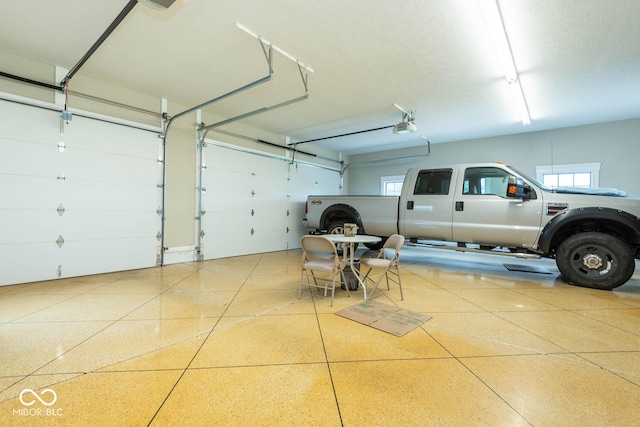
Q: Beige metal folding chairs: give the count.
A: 2